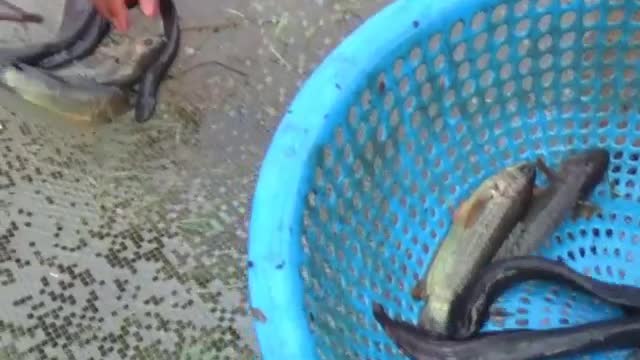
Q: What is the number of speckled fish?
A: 4